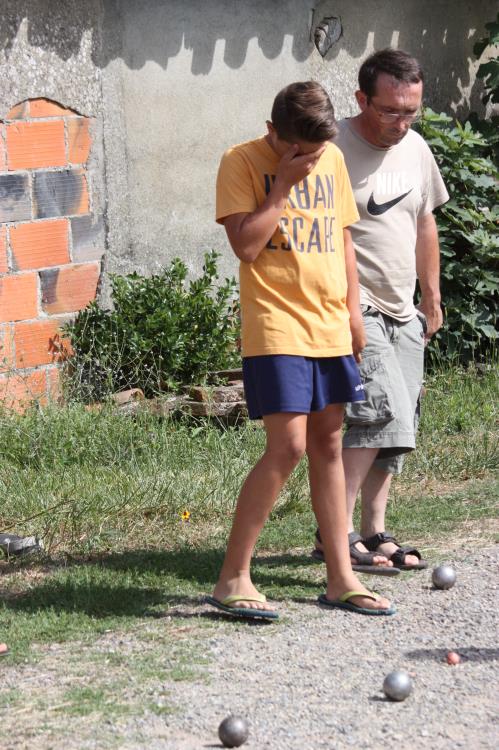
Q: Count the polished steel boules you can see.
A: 3